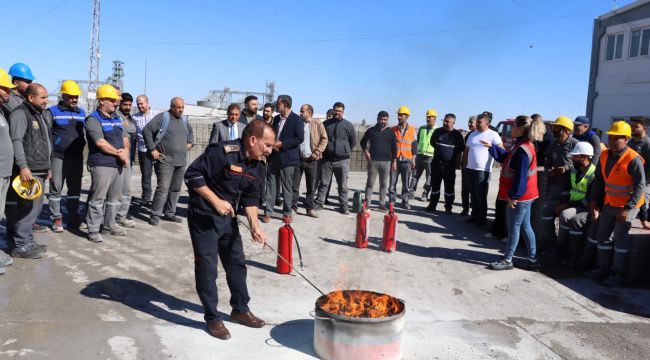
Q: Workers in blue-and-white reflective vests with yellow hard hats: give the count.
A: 2